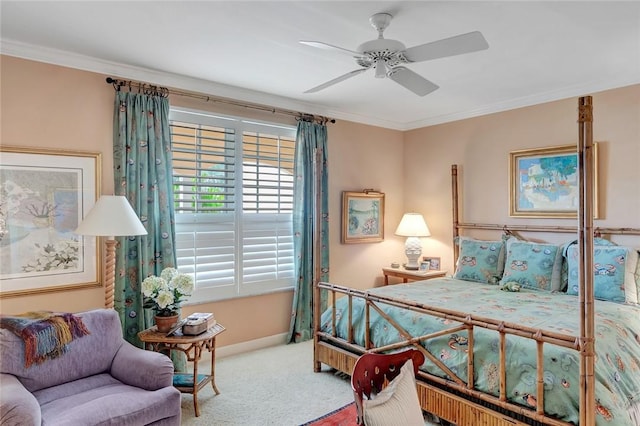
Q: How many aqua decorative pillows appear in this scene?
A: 3